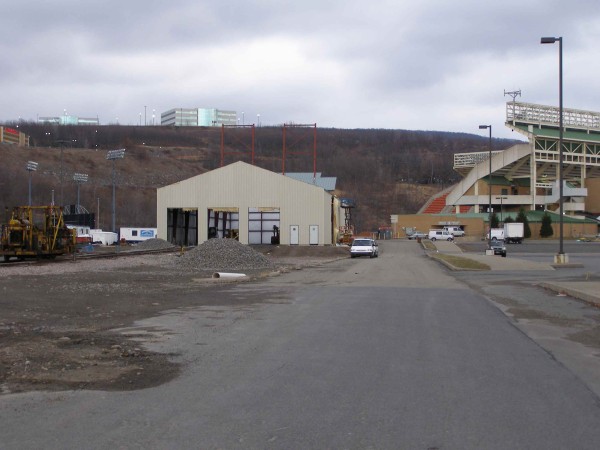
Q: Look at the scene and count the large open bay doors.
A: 3